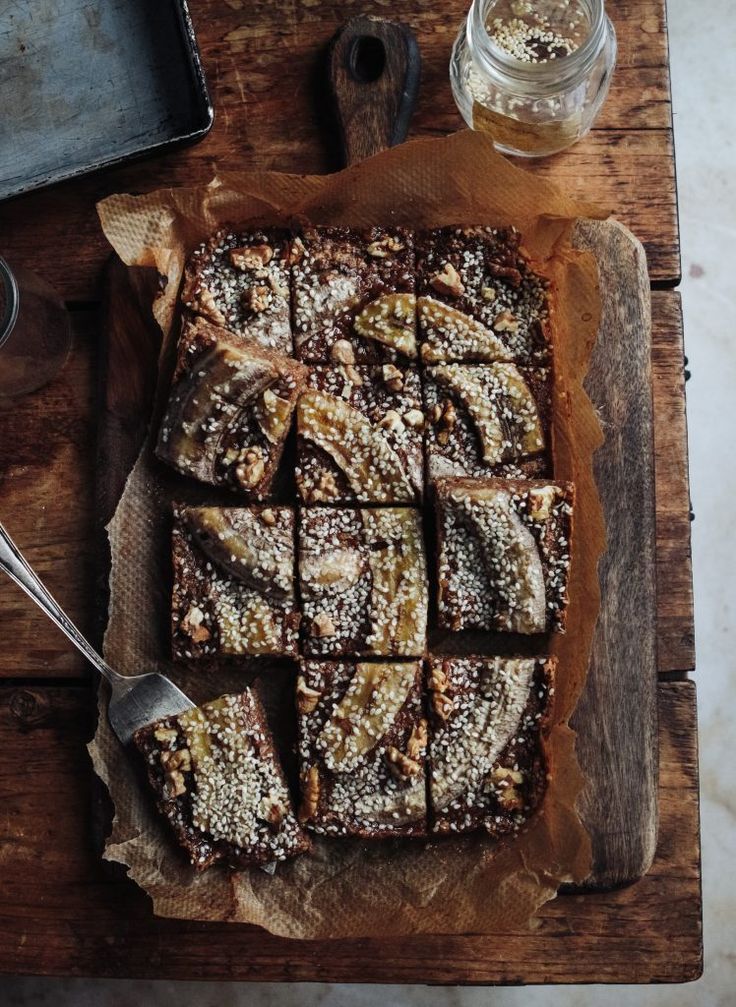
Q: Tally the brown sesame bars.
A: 12